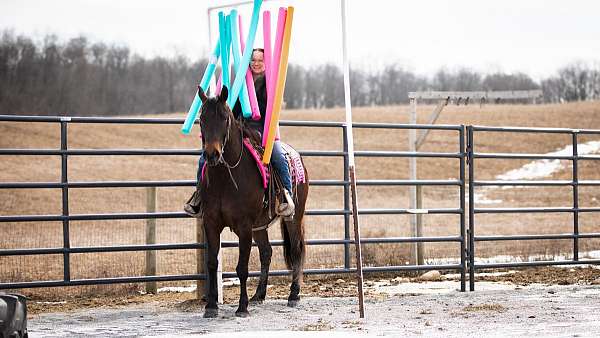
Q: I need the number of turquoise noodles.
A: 5